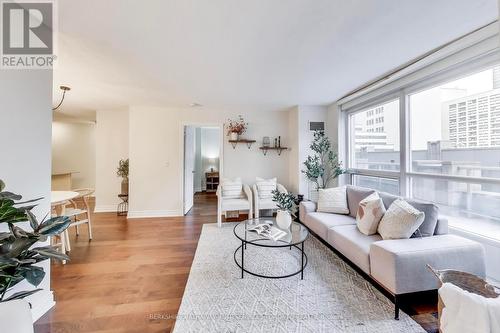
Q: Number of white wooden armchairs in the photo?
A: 2